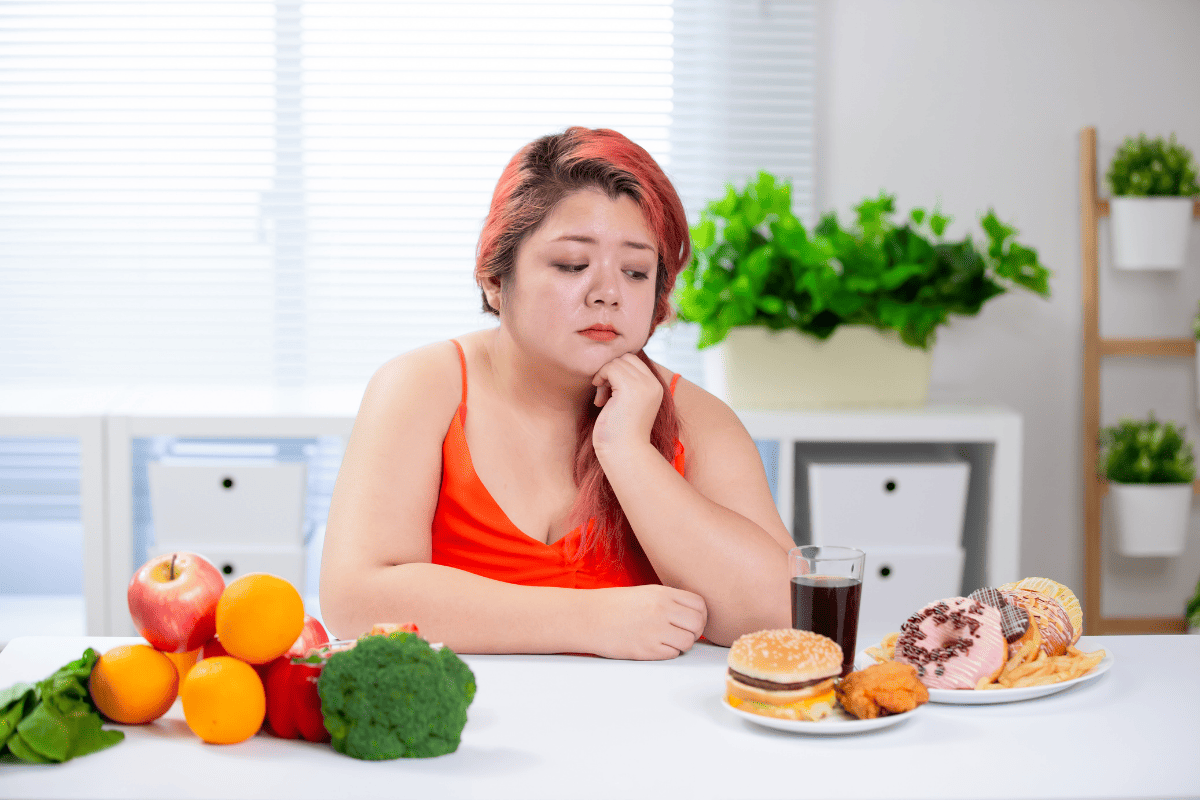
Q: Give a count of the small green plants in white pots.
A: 2